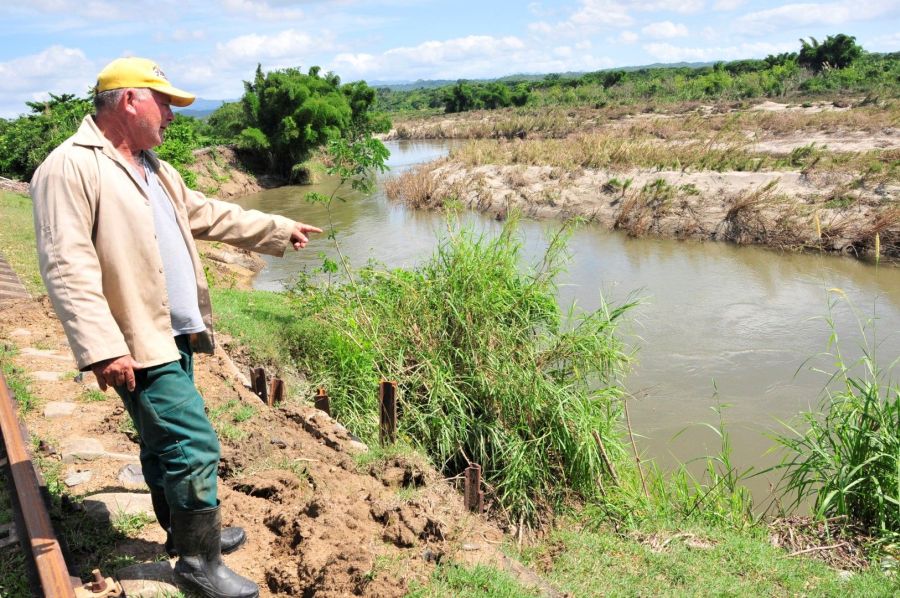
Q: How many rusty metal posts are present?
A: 5